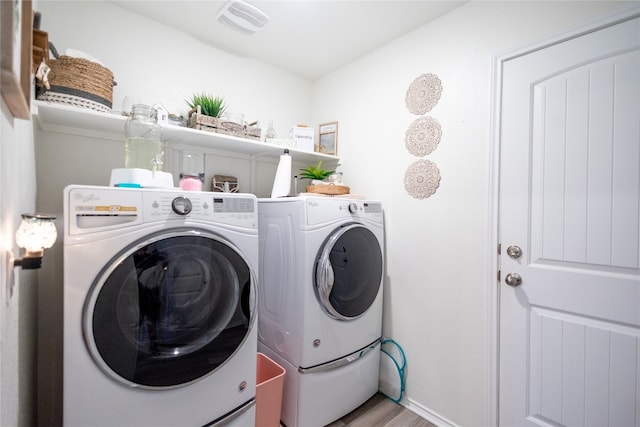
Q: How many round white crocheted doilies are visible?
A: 3